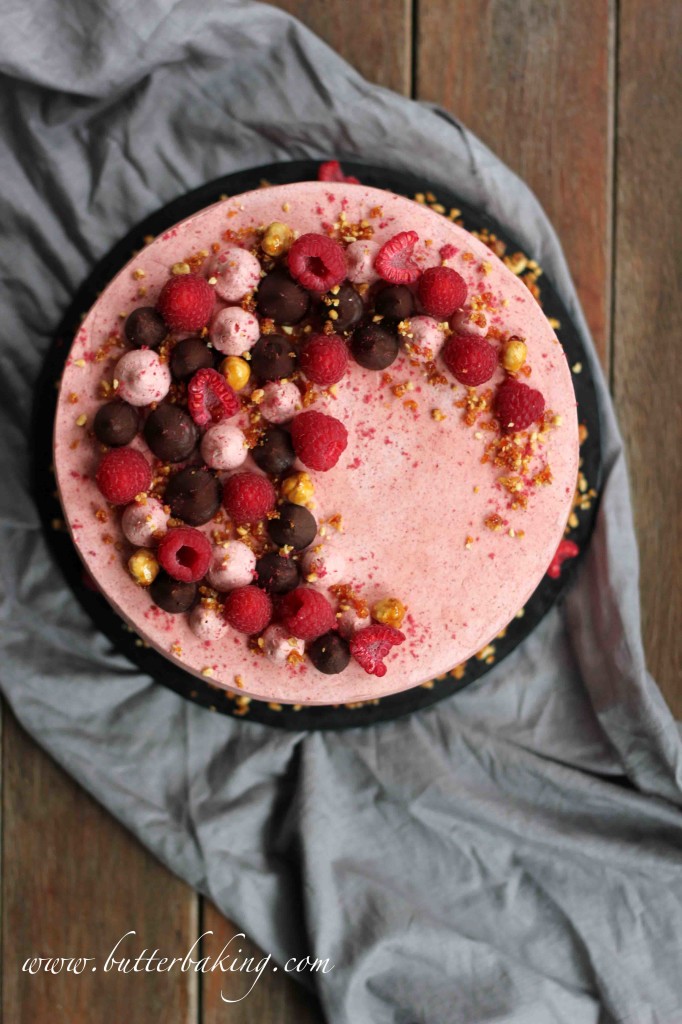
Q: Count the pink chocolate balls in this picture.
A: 14